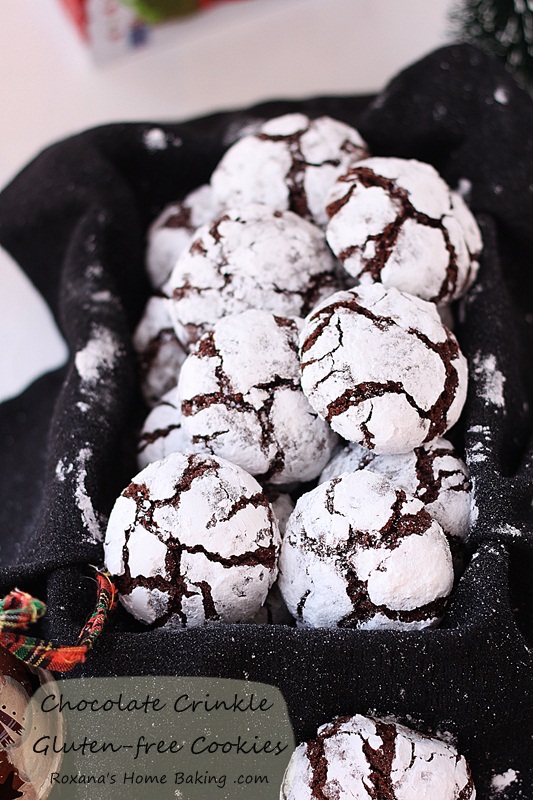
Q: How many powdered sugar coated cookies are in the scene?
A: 12